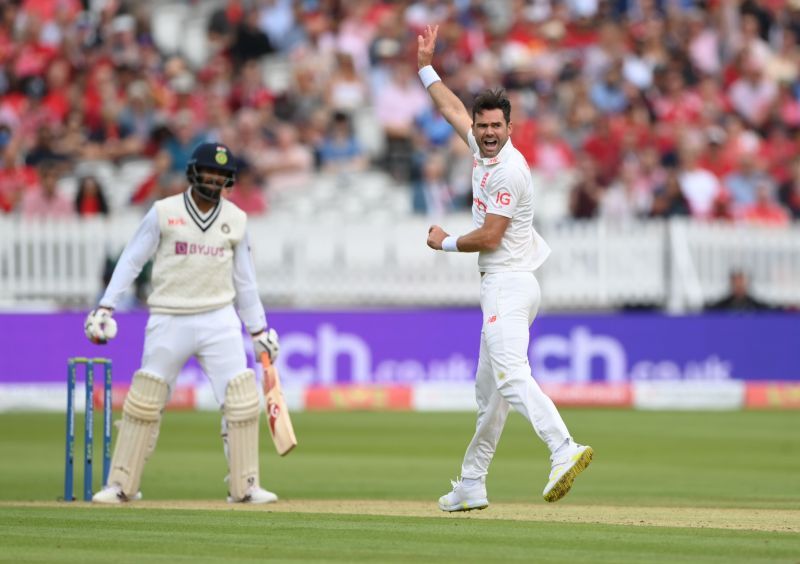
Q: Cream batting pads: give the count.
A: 2